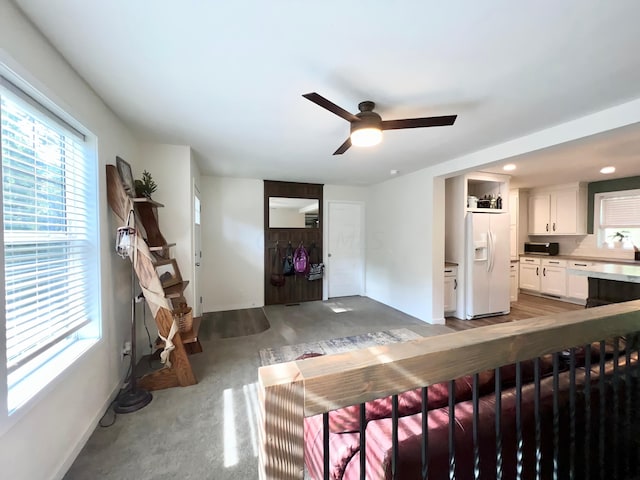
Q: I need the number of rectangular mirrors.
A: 1